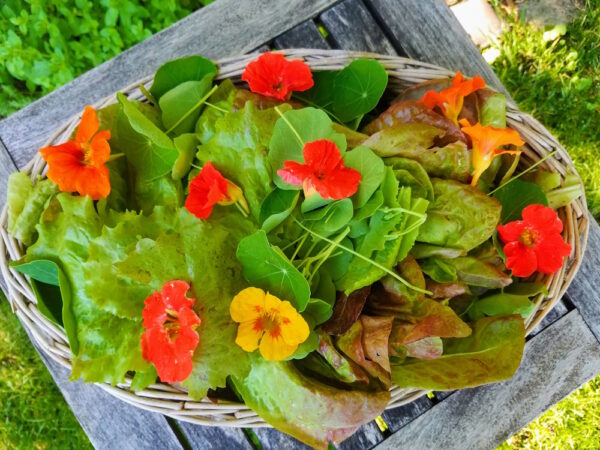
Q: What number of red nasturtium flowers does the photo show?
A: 5